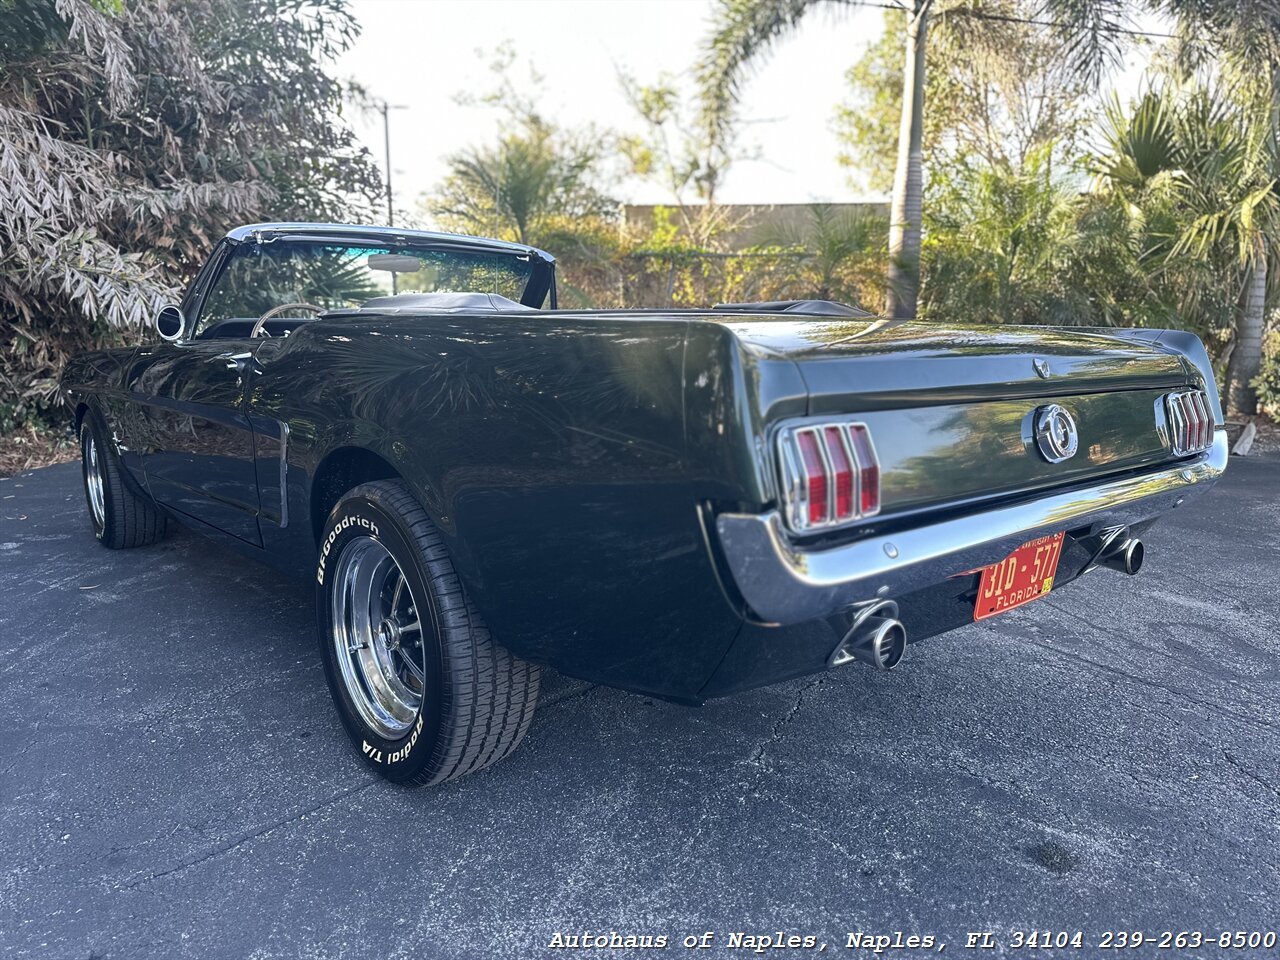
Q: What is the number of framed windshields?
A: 1